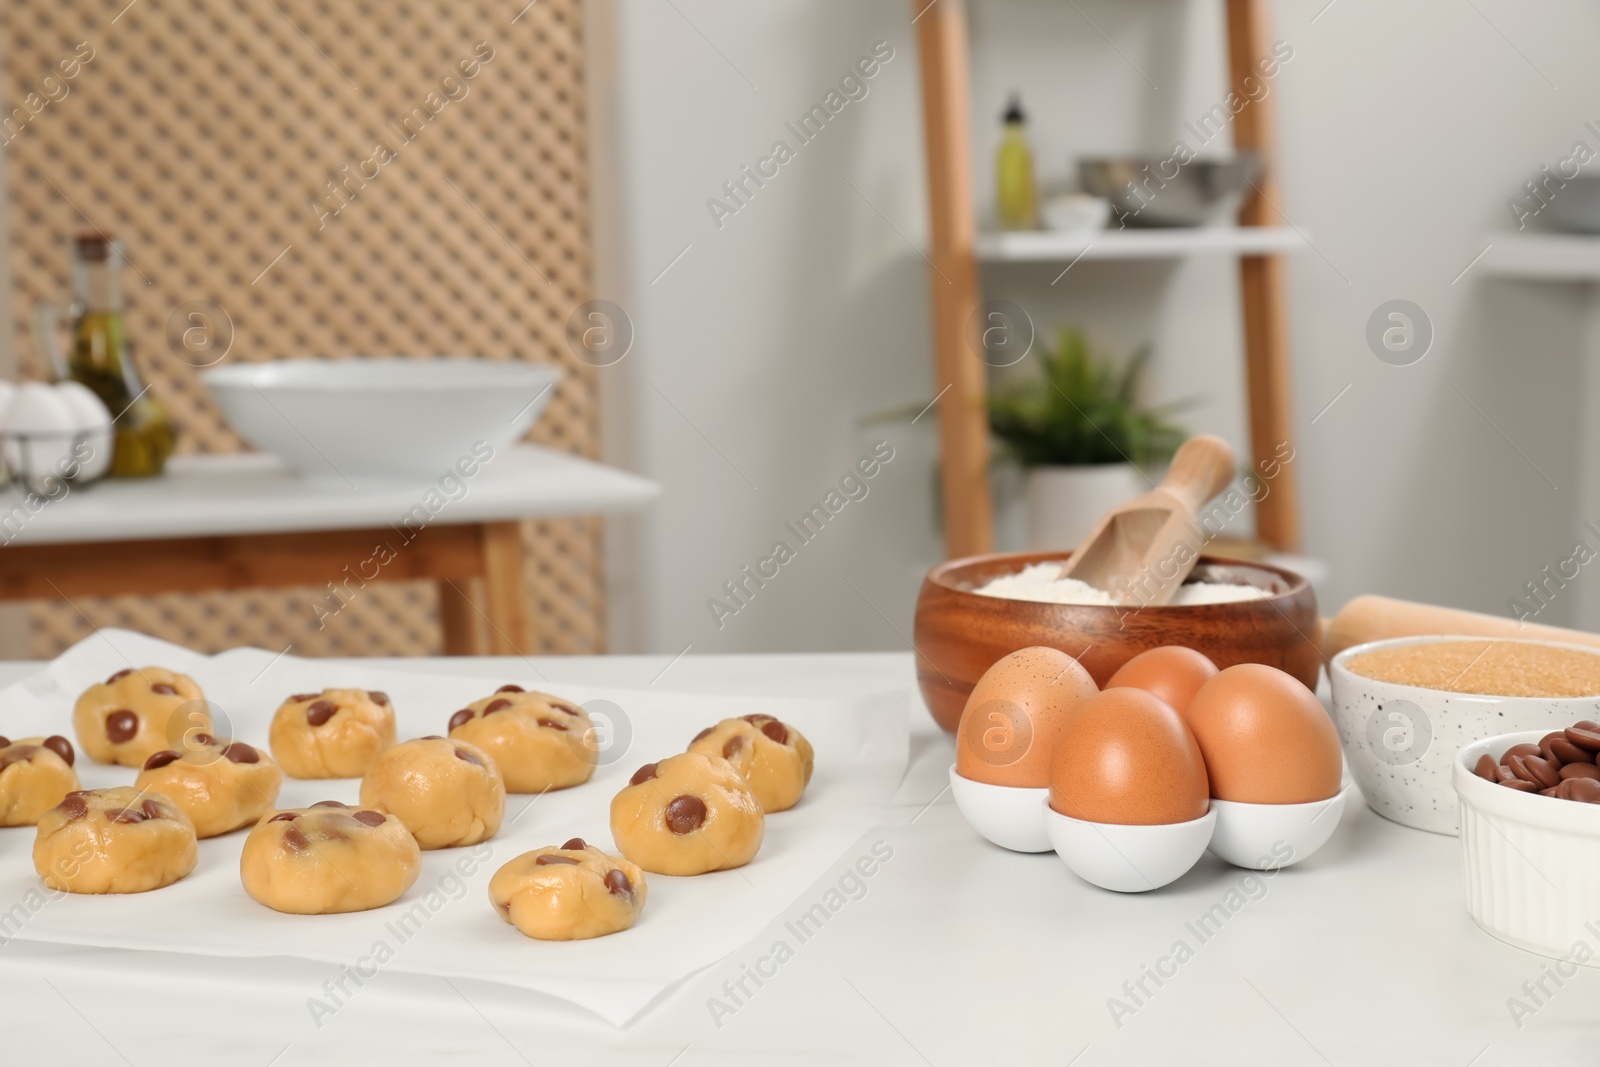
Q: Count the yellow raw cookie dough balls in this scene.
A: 11